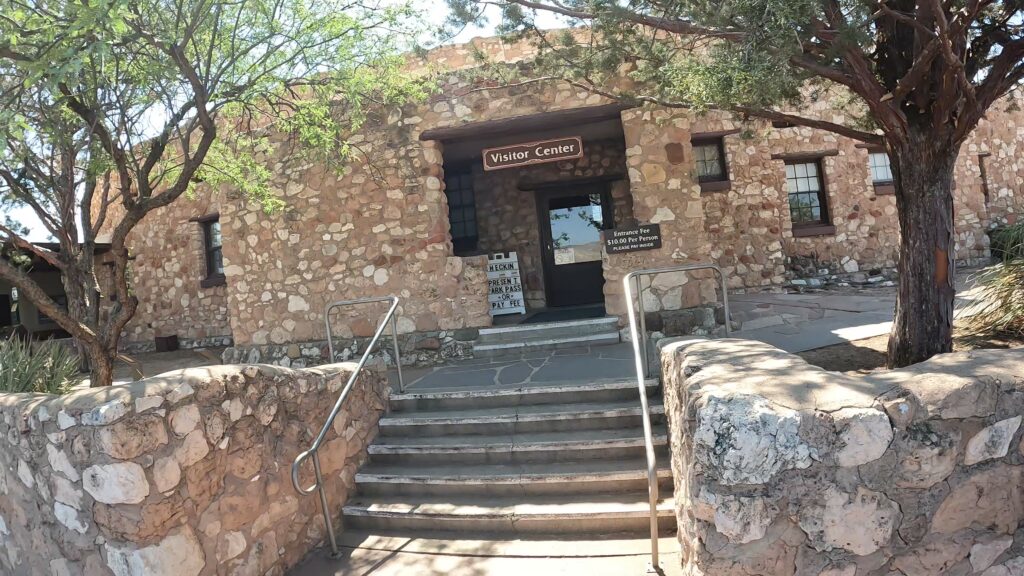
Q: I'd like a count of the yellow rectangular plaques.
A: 0